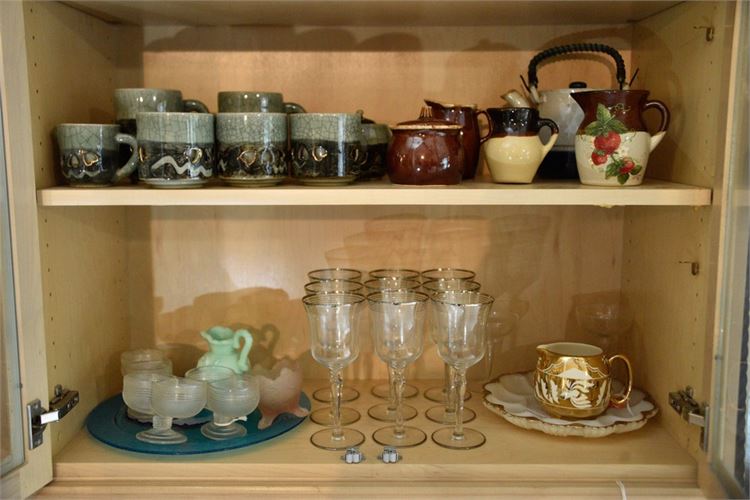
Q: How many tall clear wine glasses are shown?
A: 9